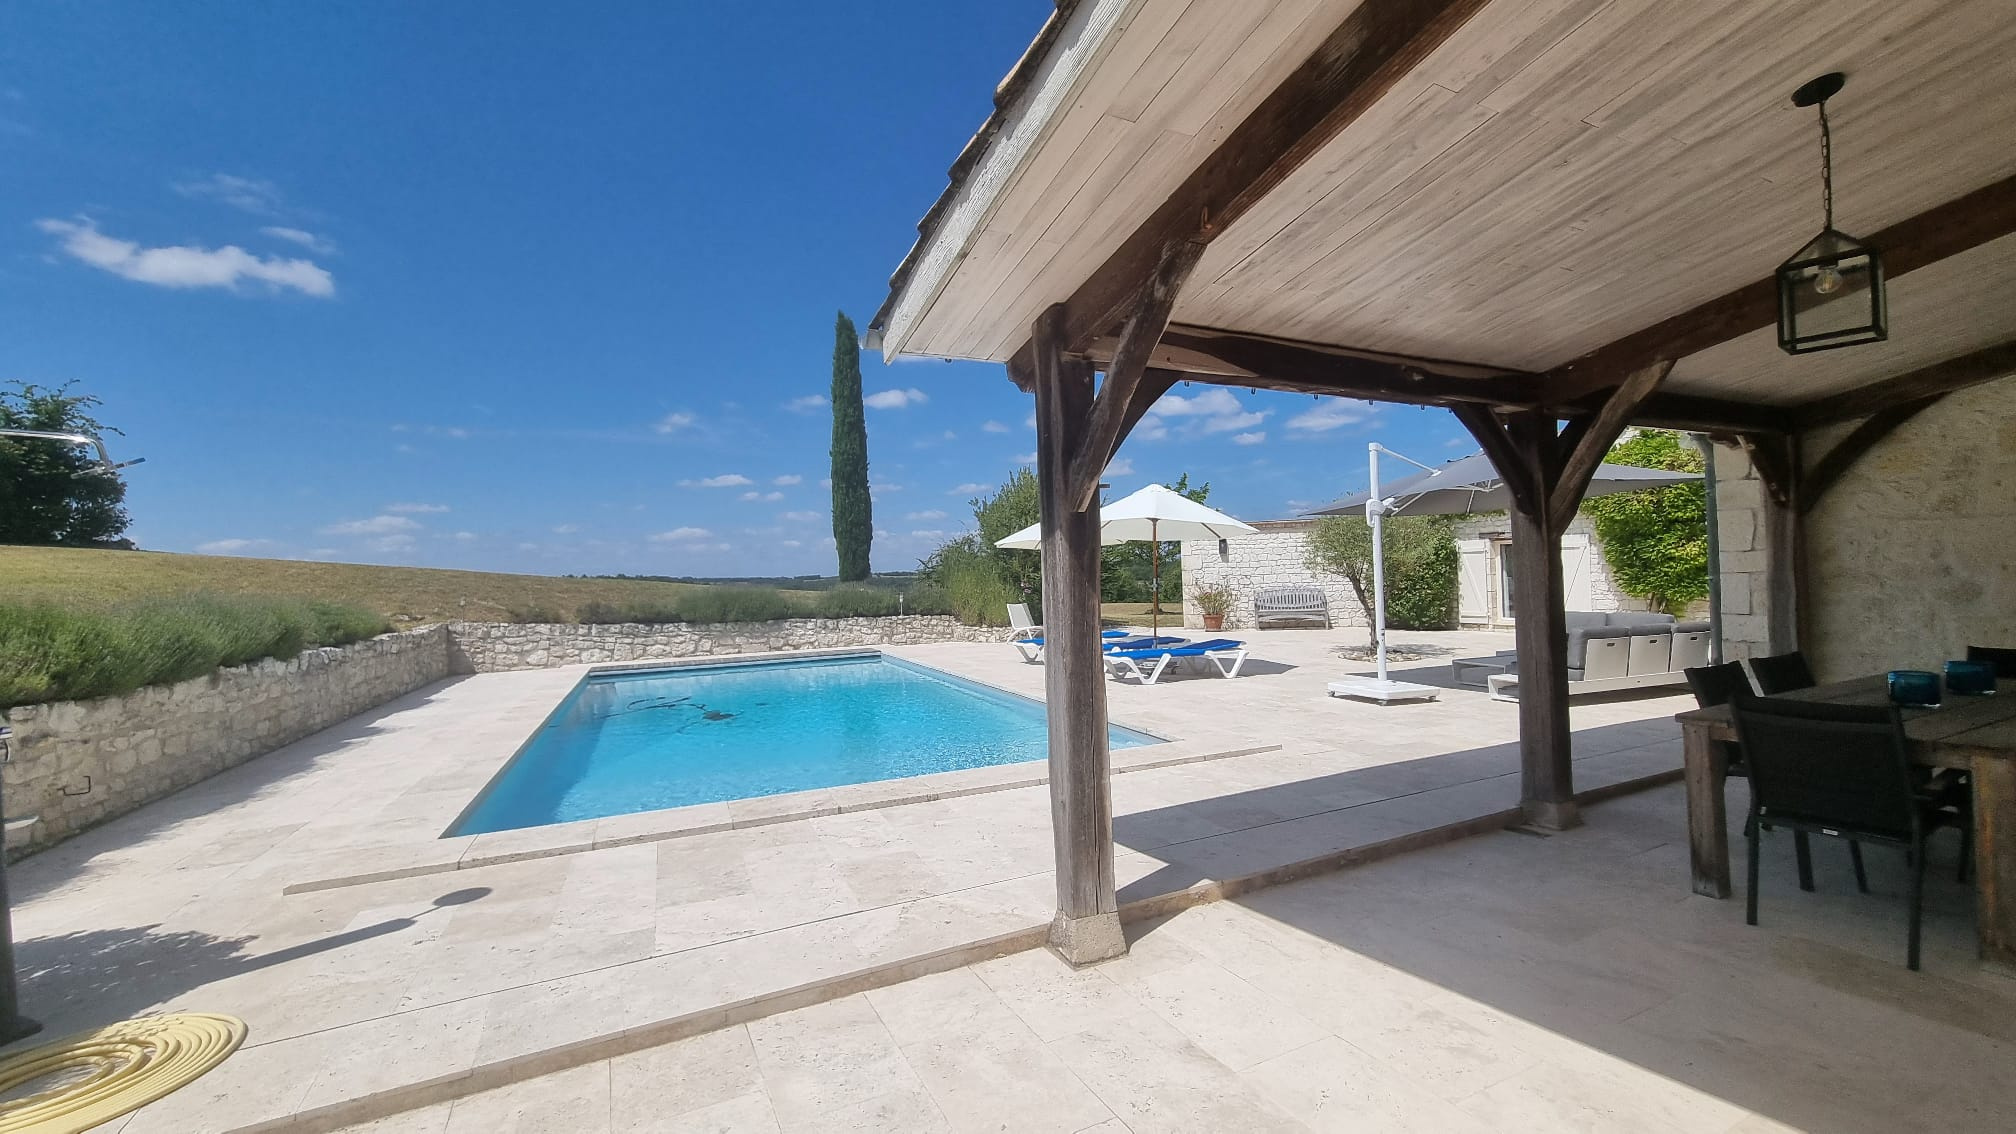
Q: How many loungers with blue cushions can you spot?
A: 3